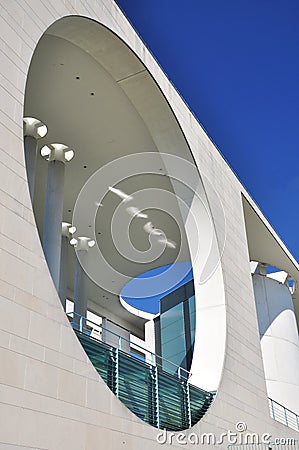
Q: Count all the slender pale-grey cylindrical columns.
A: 4